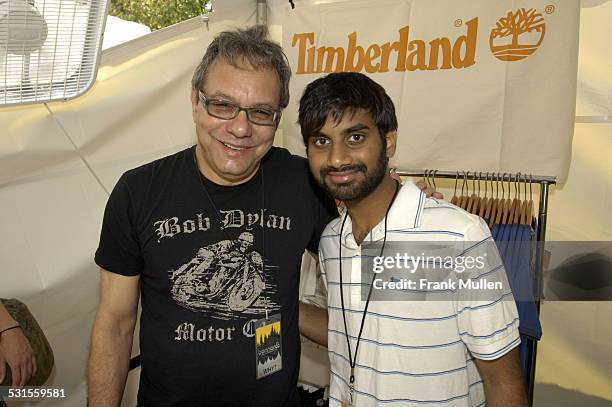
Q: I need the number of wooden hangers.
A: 14